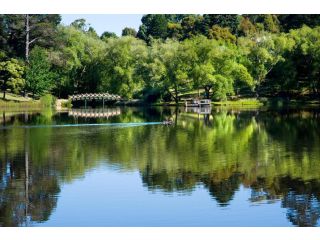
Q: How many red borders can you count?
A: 0